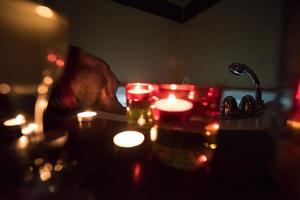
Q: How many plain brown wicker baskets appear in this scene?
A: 0